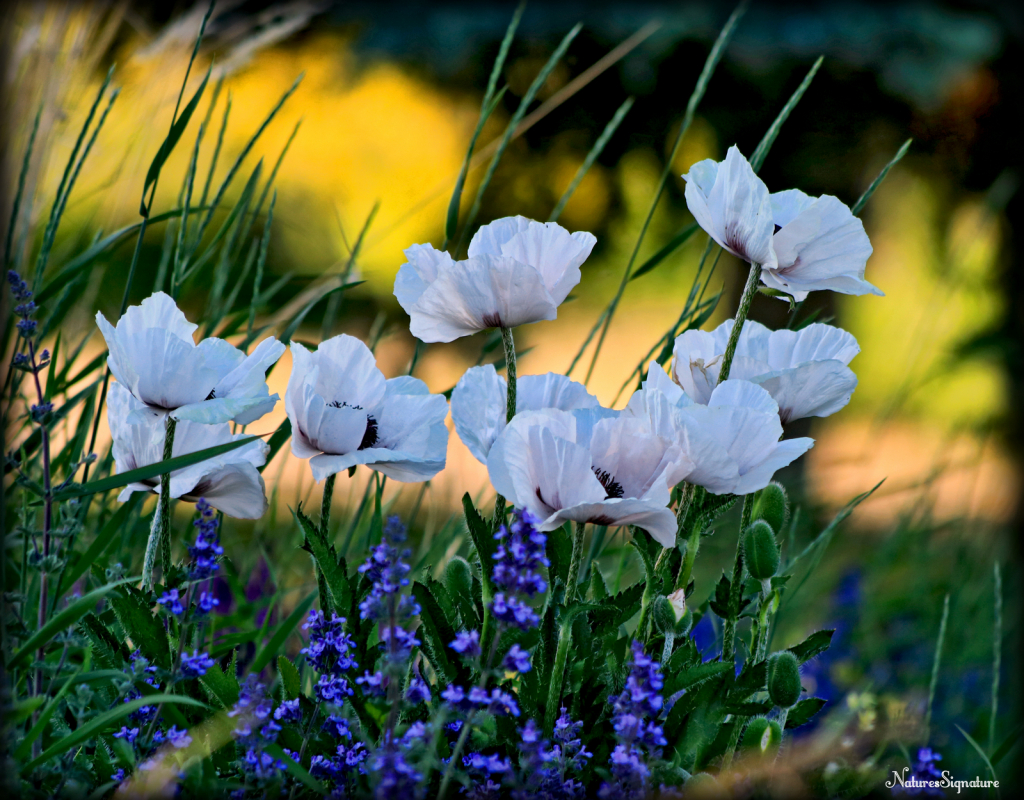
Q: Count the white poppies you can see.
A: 9